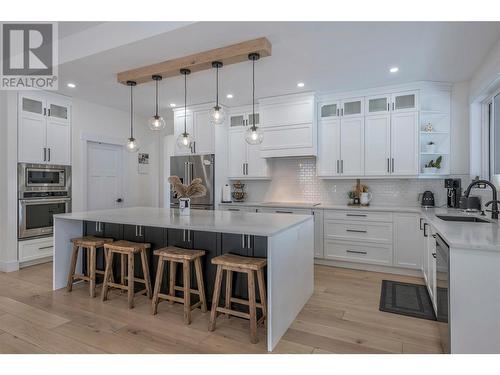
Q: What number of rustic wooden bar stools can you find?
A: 4